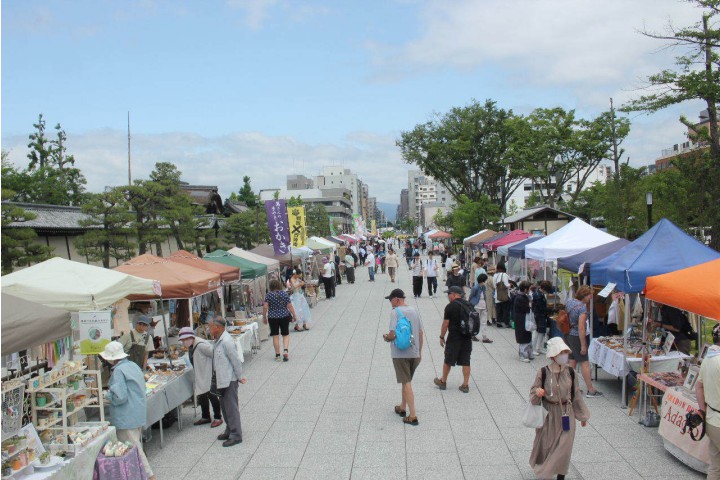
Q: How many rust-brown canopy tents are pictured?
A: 2